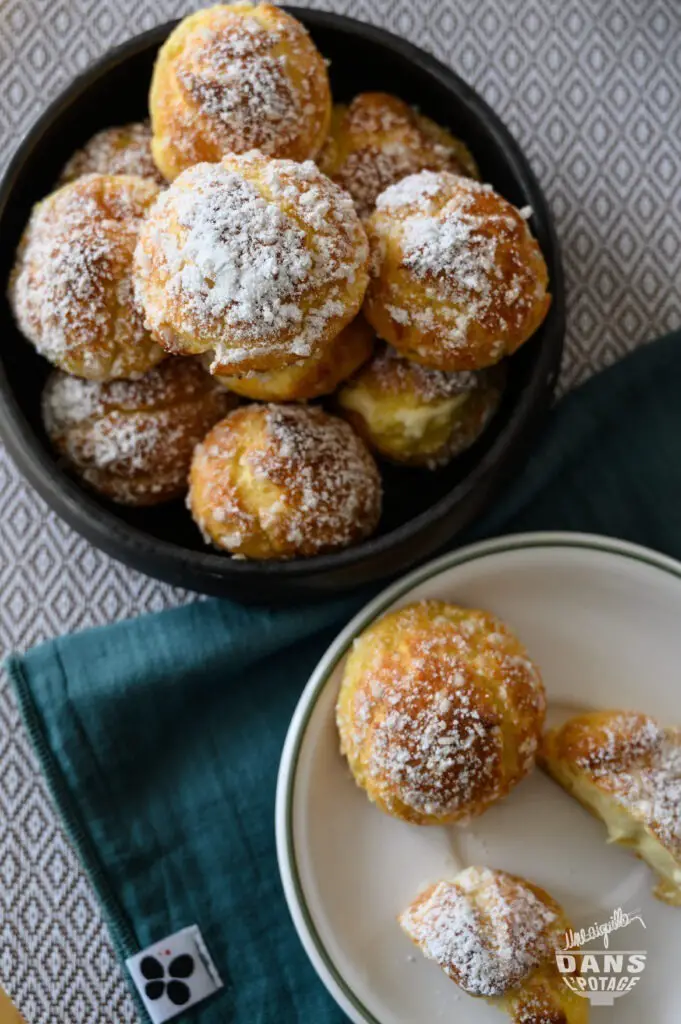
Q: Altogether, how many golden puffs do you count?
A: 13